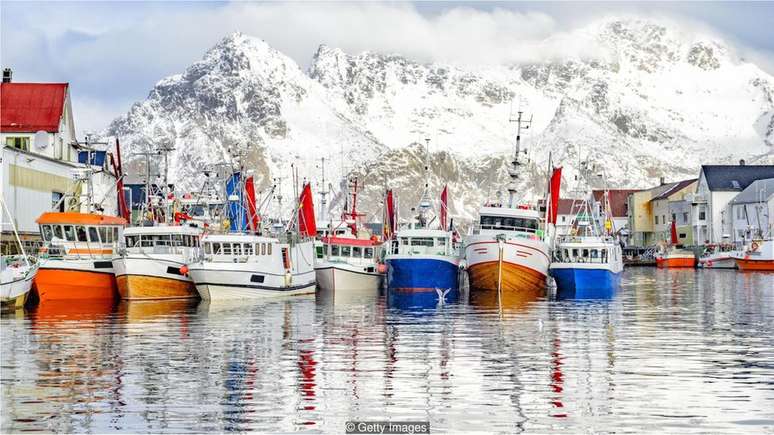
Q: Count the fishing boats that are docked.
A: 11